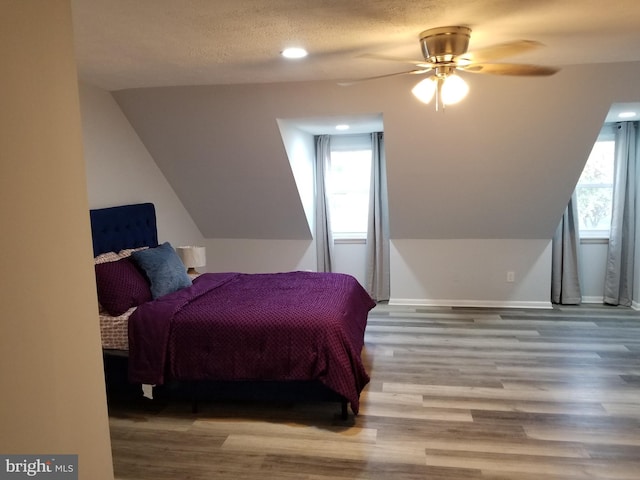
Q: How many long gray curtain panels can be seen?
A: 4